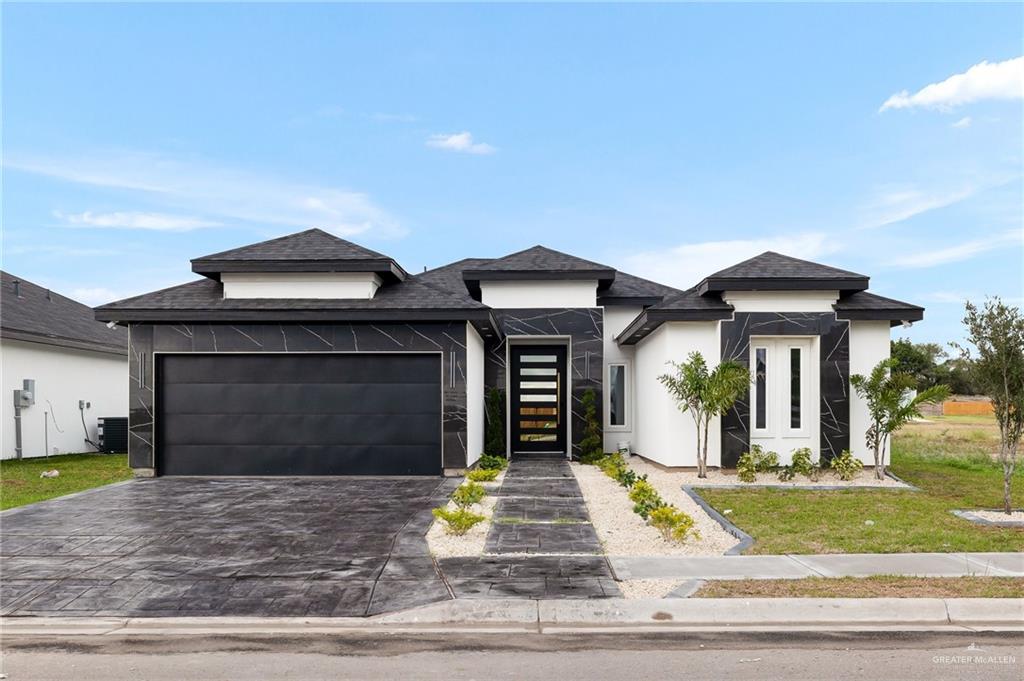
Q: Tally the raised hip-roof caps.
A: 3